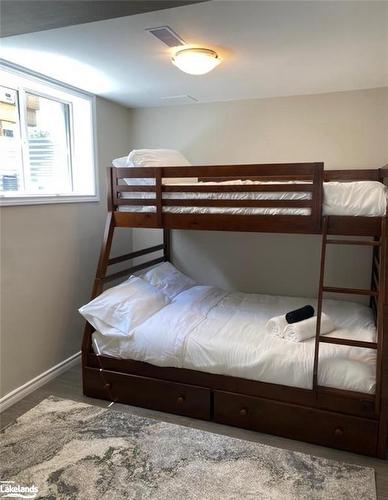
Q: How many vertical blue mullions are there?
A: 0